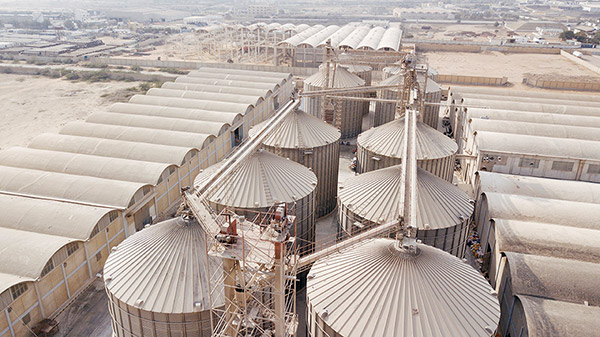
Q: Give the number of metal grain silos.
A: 10